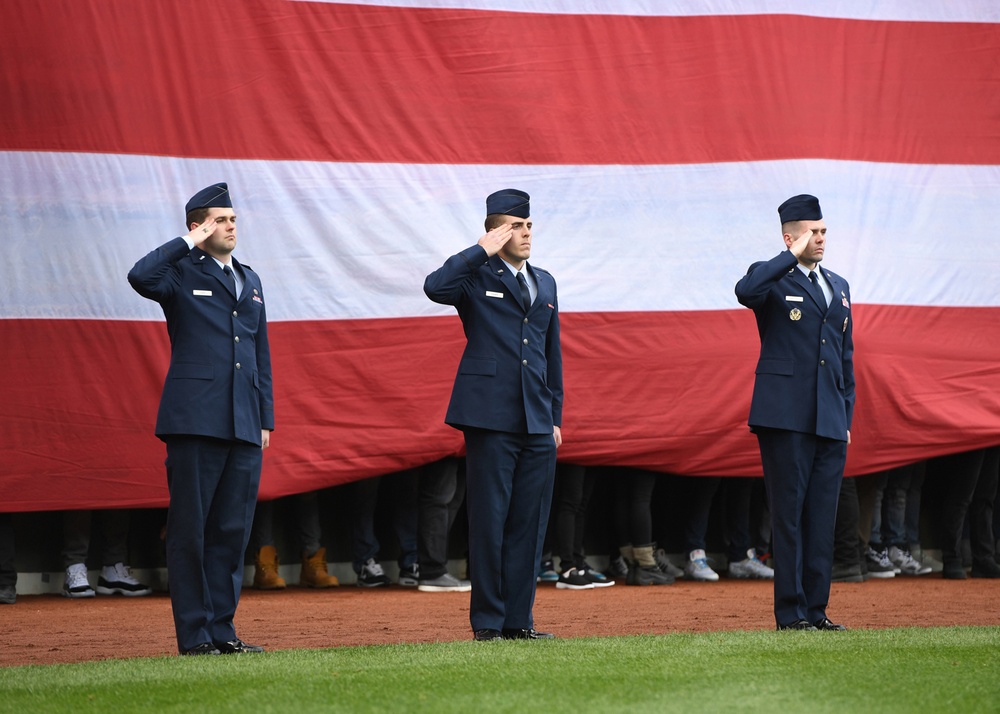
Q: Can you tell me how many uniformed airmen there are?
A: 3